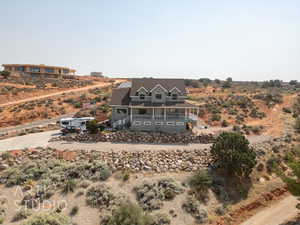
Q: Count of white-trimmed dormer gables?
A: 3